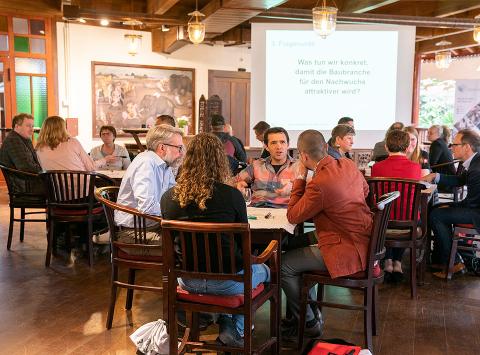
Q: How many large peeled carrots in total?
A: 0